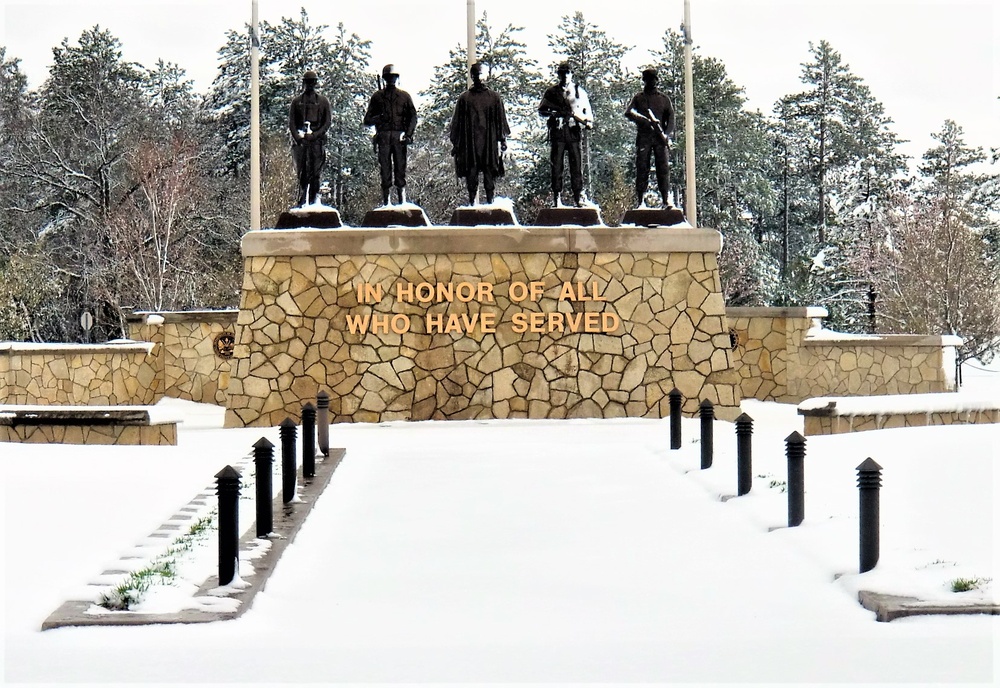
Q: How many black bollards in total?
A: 10